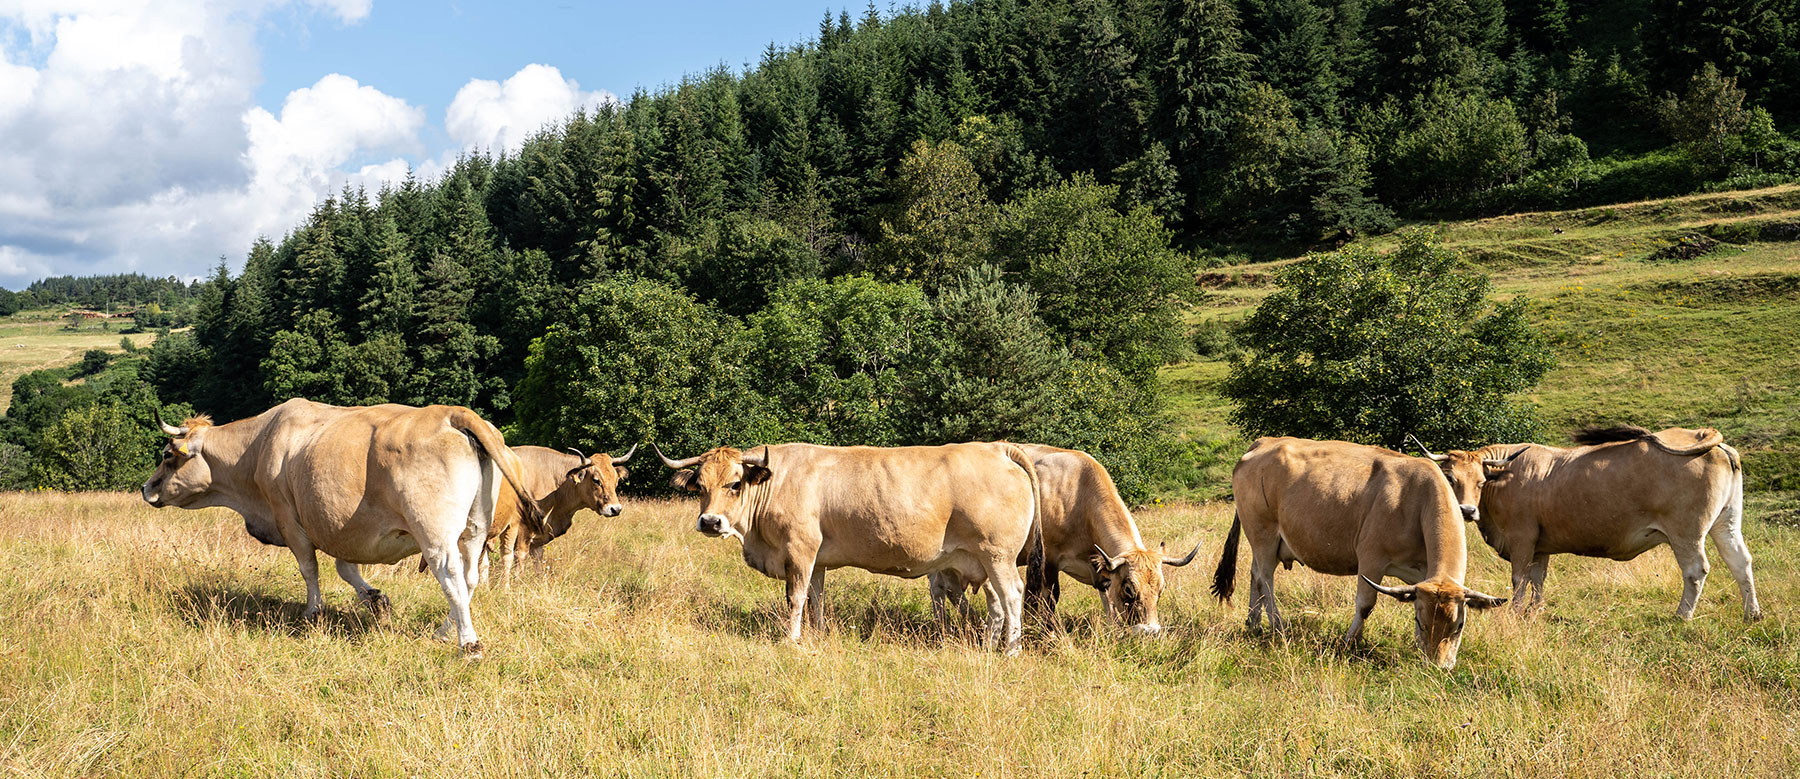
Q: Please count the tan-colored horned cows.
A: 6